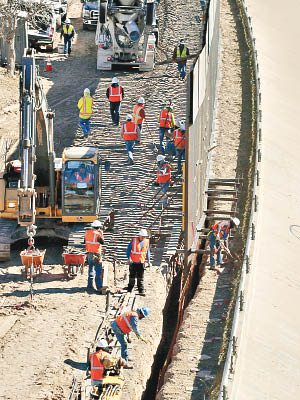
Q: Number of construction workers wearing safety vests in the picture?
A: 15